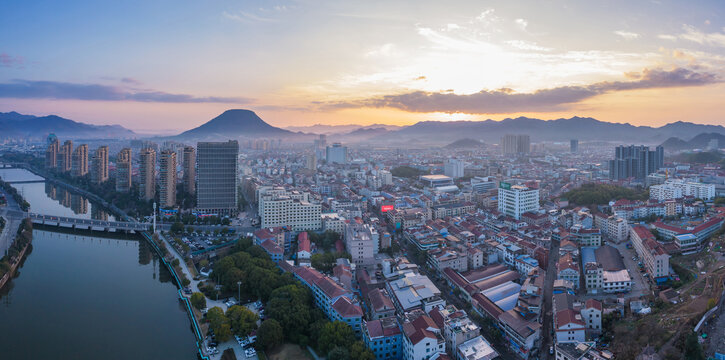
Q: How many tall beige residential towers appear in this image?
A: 8